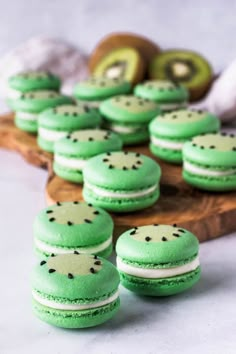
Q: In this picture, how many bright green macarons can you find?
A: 13